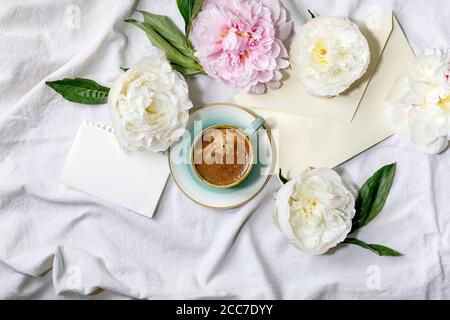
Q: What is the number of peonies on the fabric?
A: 5